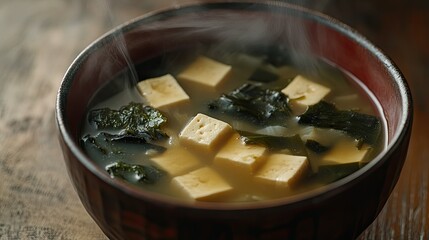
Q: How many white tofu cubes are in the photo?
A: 9